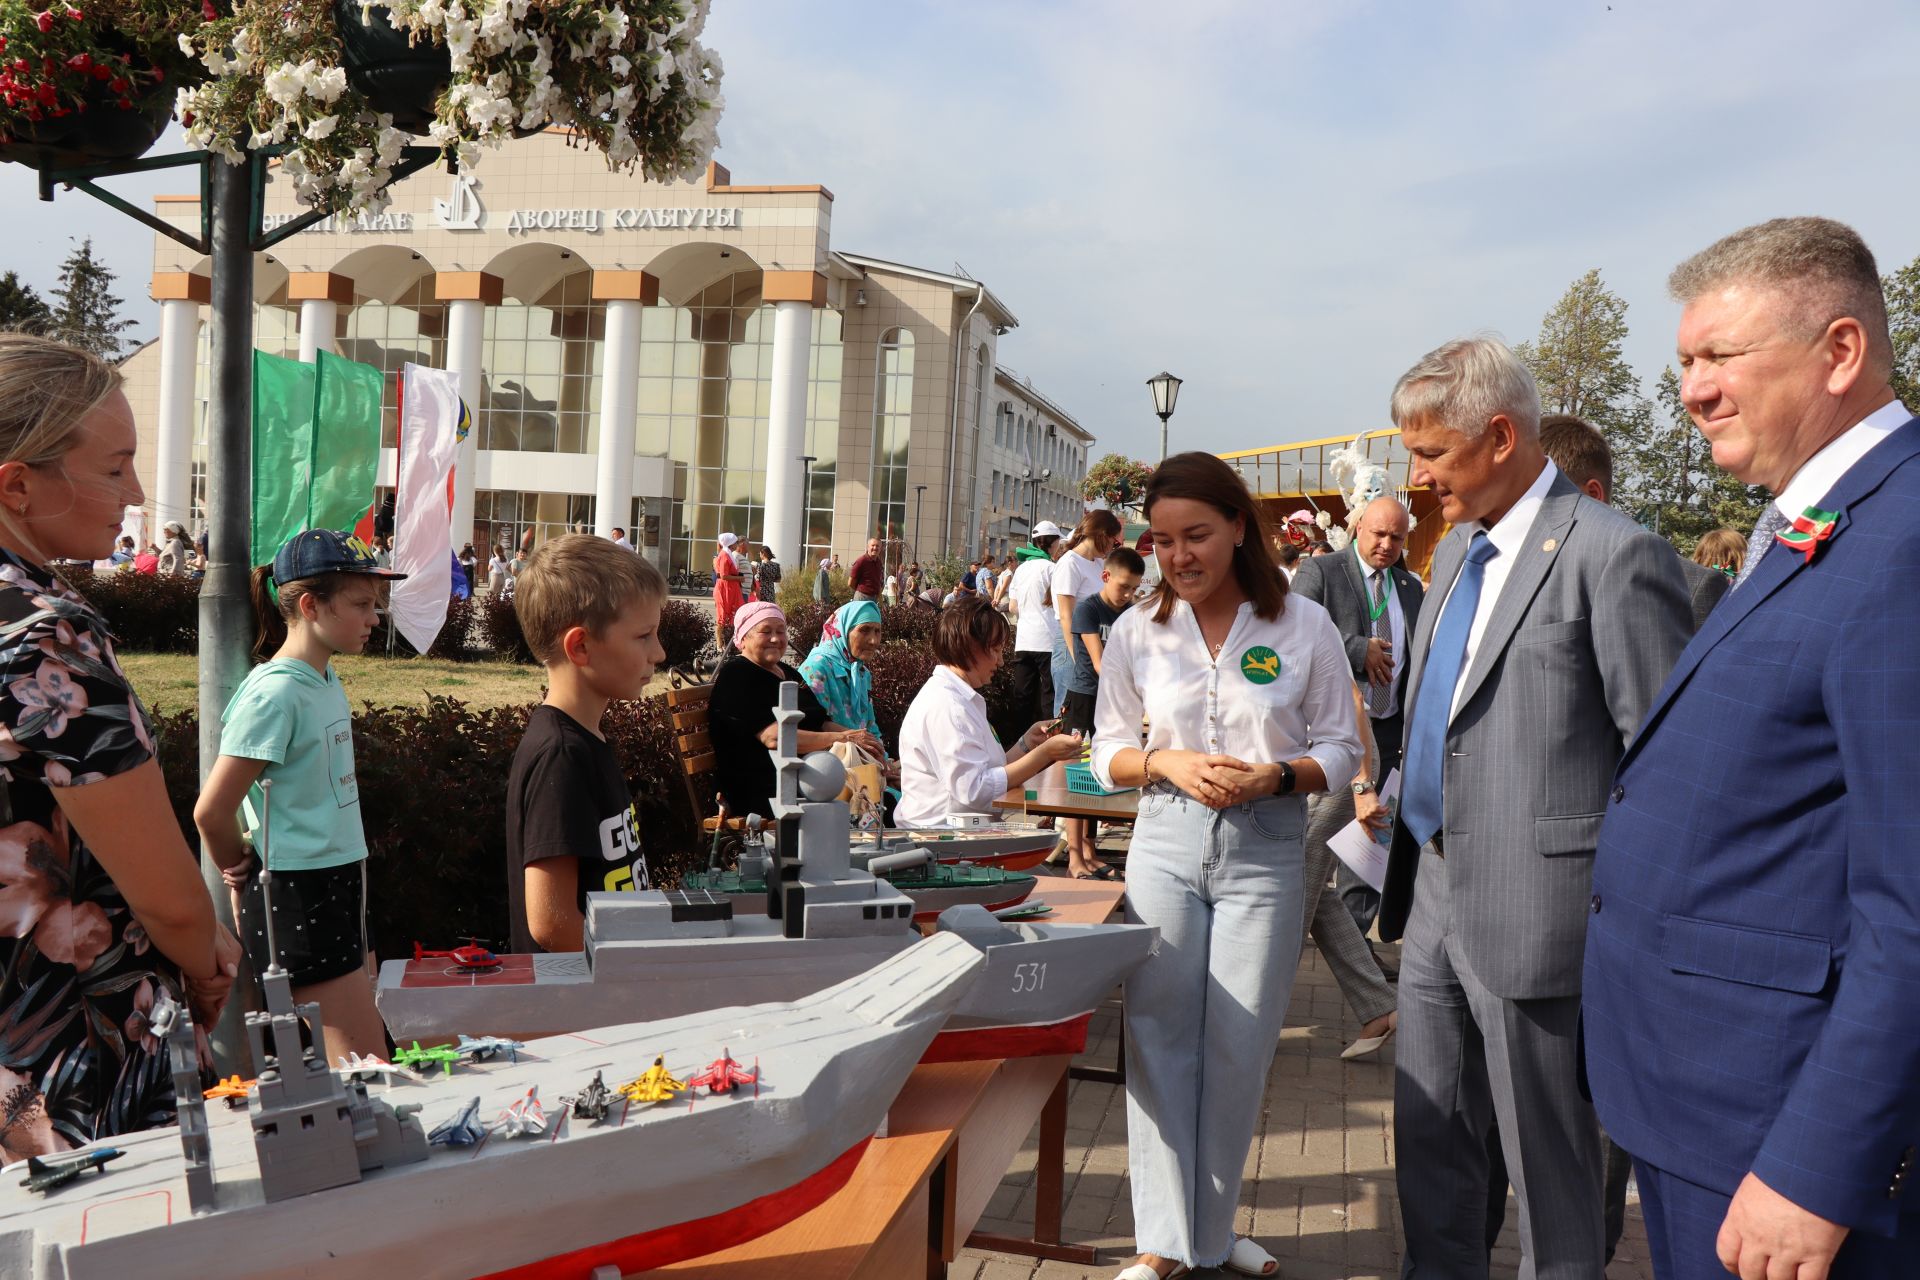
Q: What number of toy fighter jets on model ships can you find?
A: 10